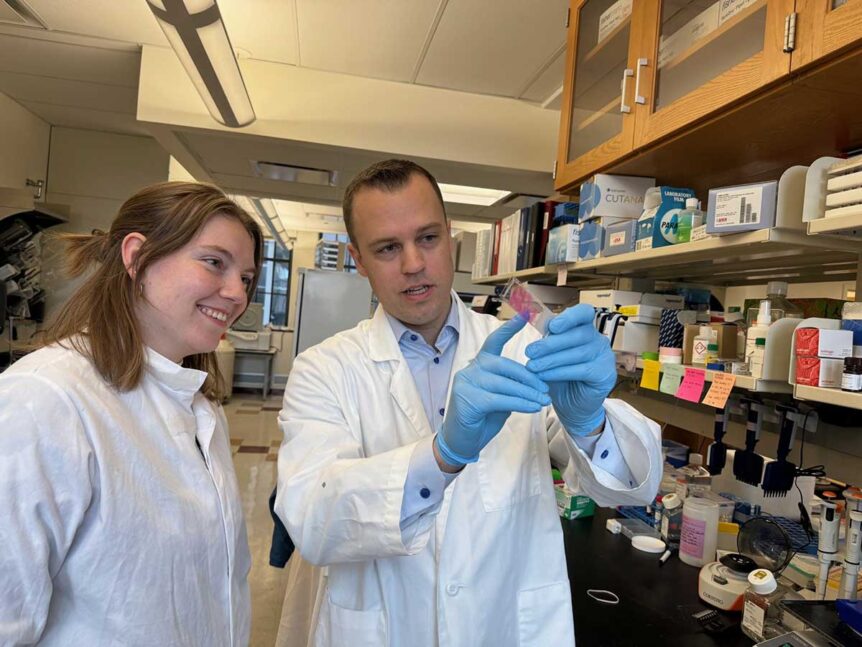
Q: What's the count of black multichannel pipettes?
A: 3